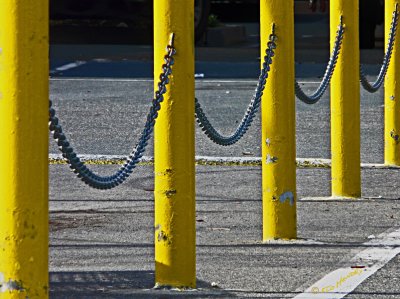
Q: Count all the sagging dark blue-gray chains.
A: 4